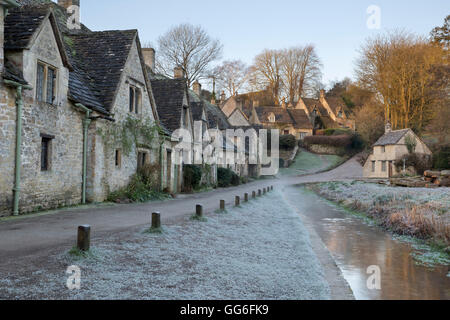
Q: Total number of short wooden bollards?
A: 11